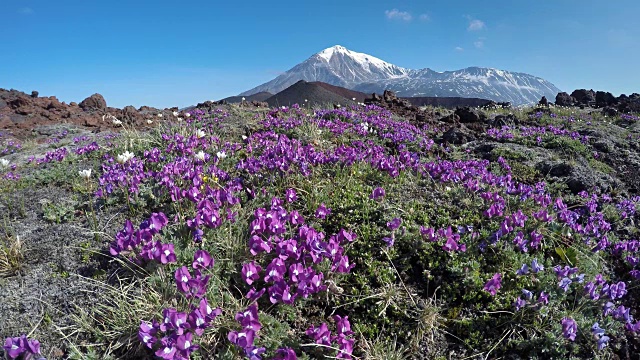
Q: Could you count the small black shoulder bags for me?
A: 0